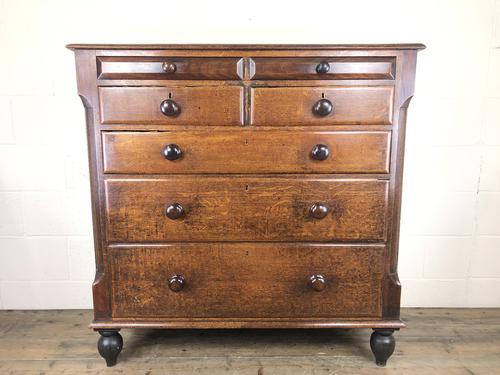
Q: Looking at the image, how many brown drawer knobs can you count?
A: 10